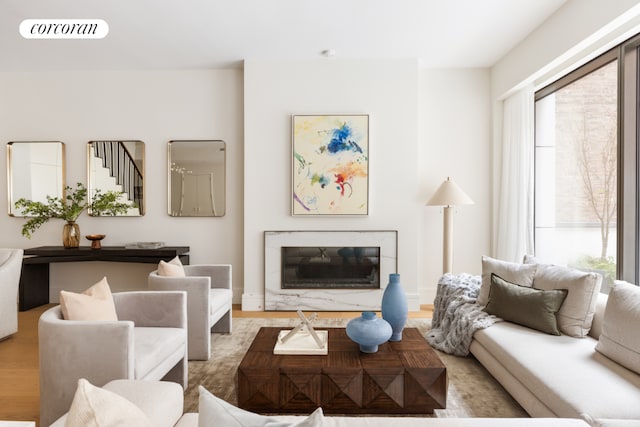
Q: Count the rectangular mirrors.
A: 3